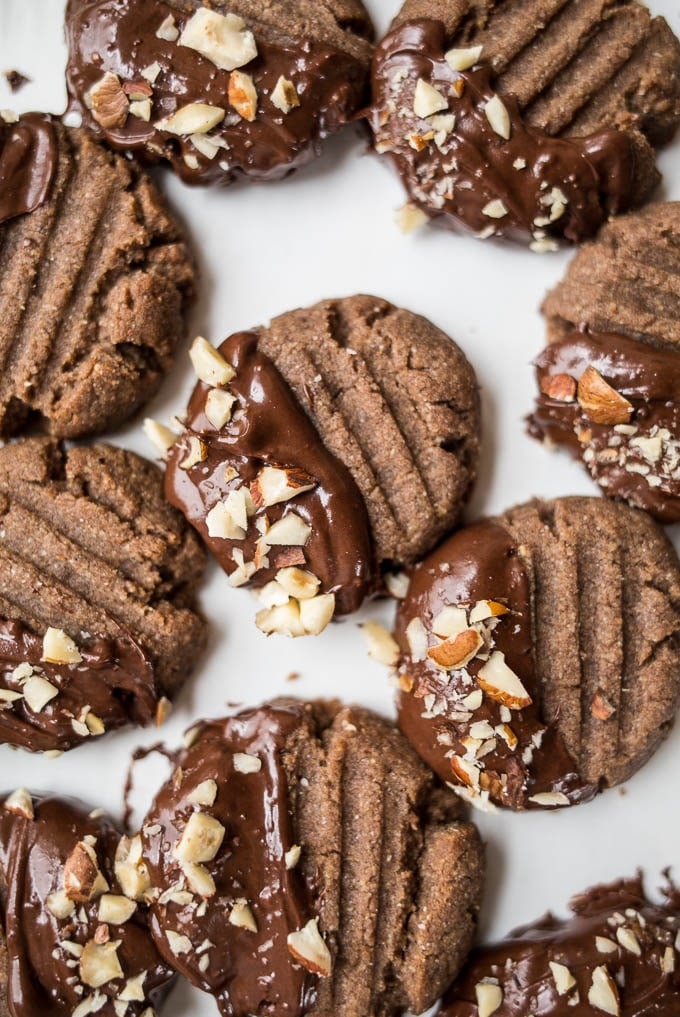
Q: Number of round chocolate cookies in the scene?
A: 10